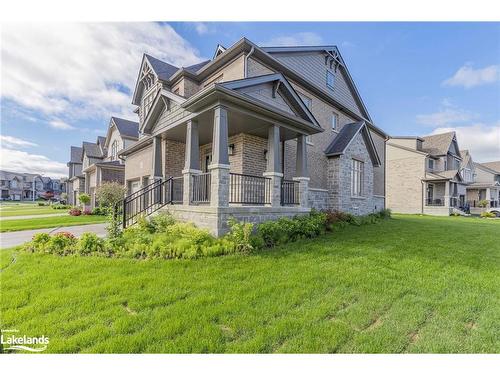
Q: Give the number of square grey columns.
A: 5